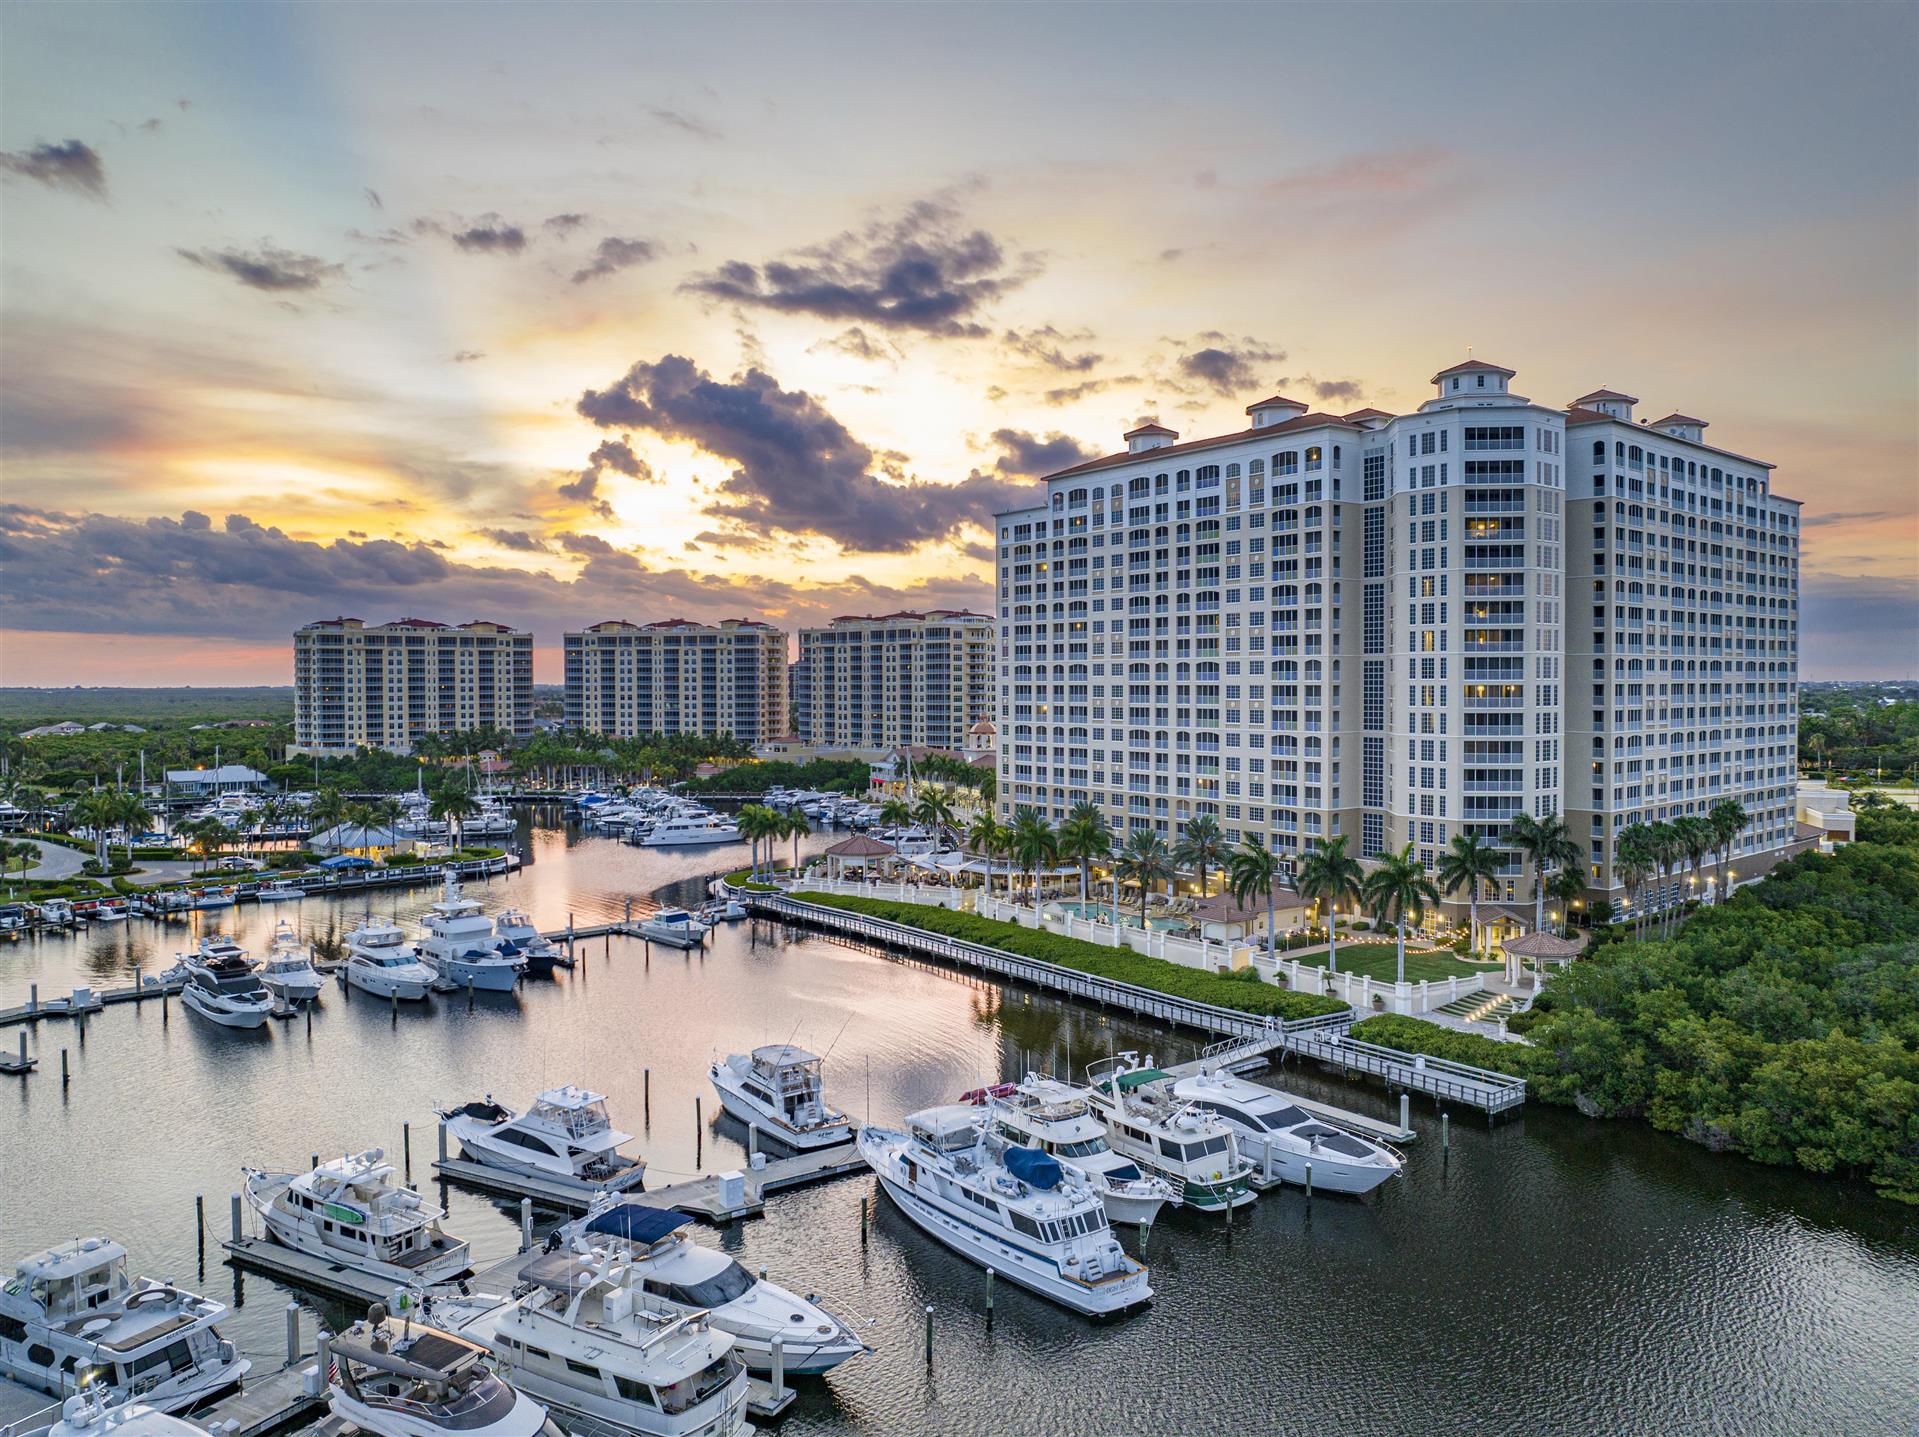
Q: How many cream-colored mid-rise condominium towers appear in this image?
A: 3